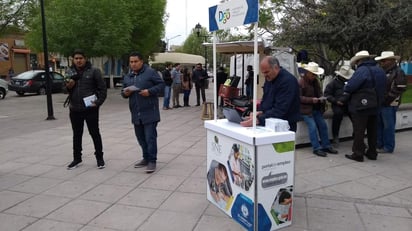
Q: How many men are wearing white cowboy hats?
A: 4